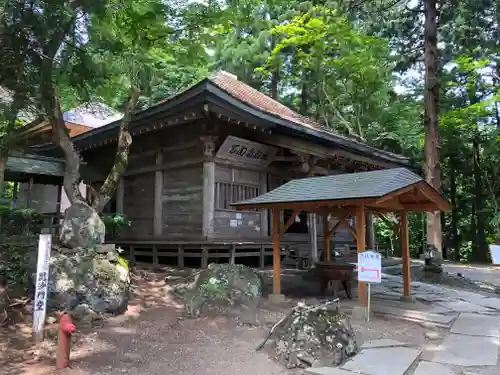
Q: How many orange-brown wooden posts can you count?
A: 4